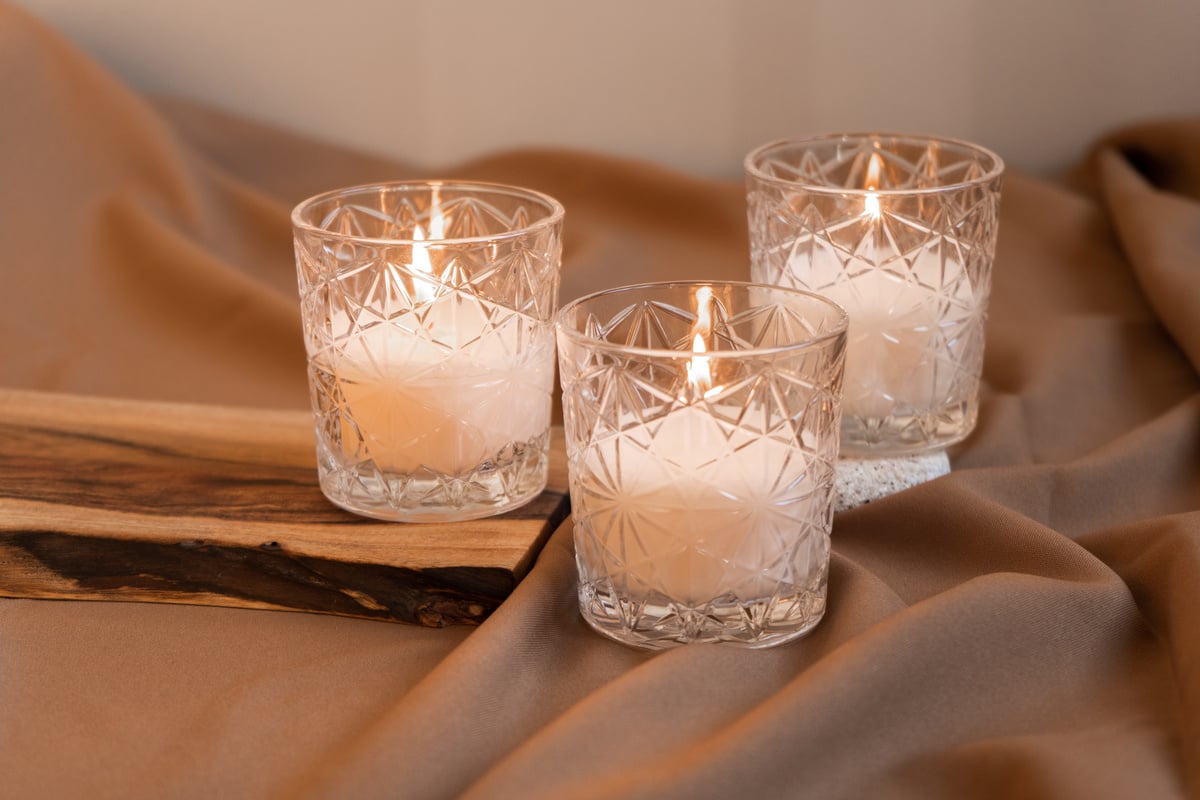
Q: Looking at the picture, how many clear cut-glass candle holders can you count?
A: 3